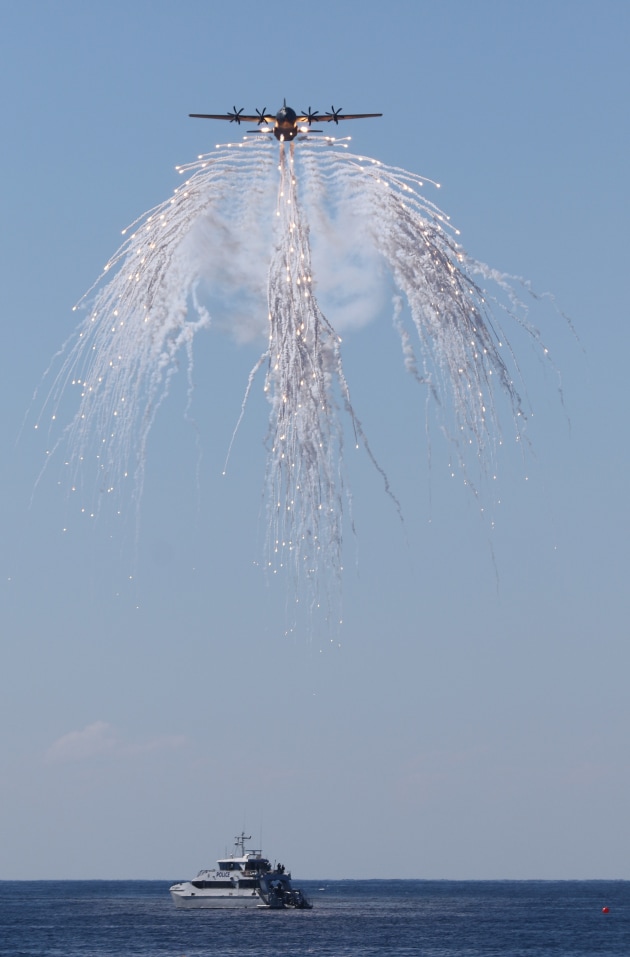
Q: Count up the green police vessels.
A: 0